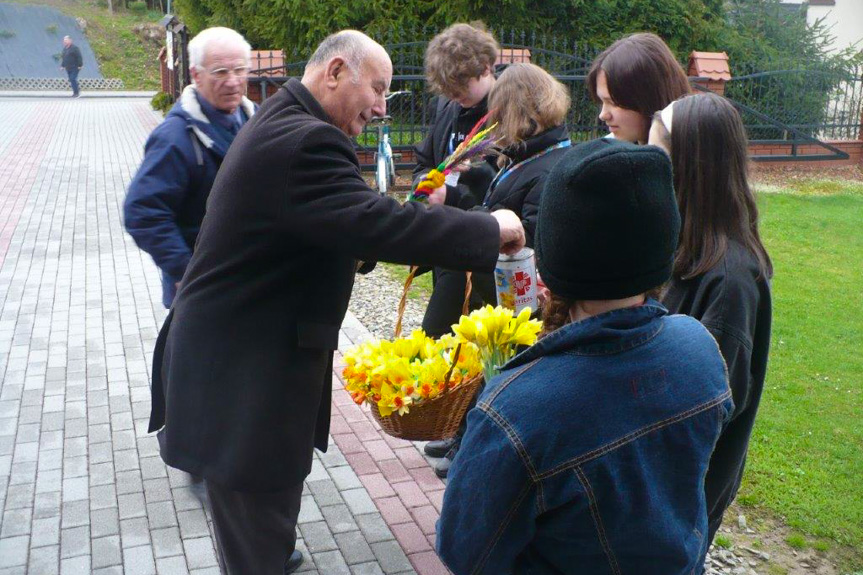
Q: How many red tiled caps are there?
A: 3